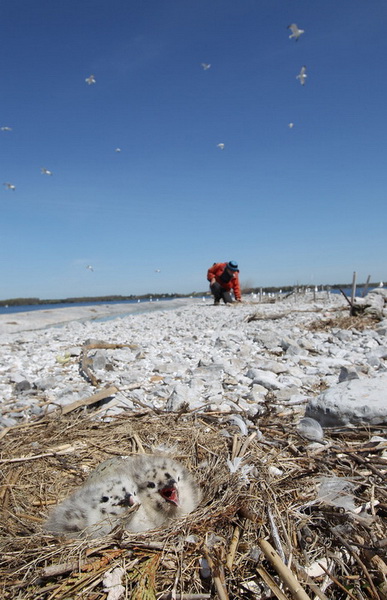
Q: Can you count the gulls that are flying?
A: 12